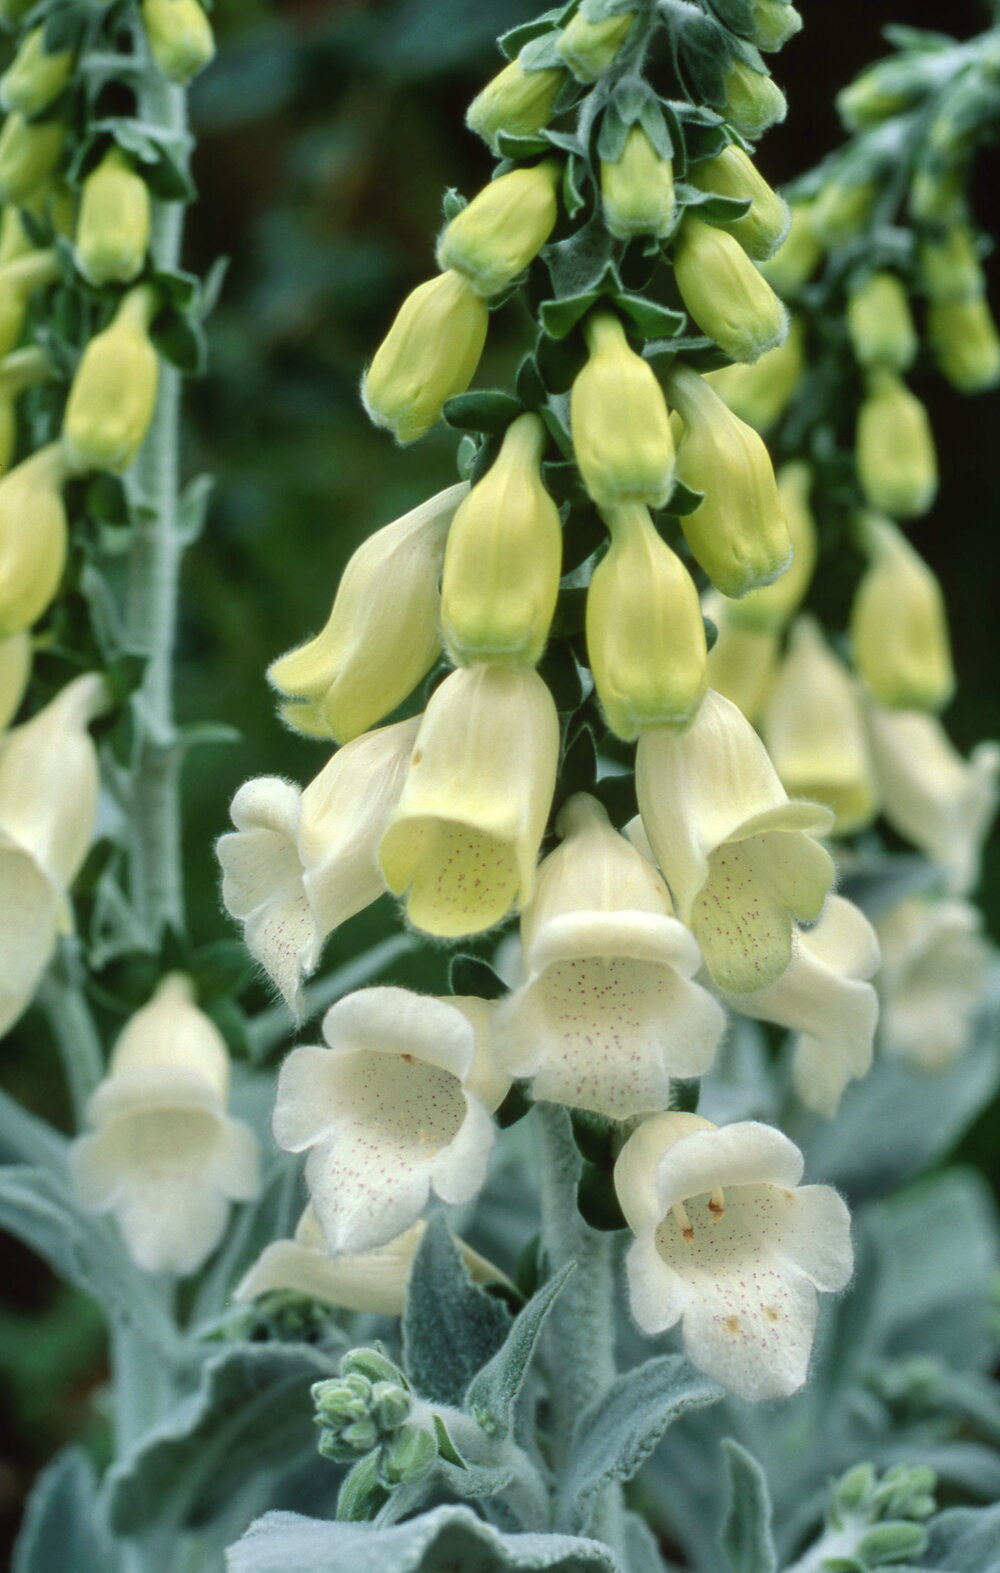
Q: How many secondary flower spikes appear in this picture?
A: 2